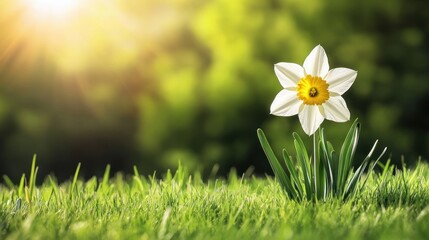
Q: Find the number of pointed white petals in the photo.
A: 6